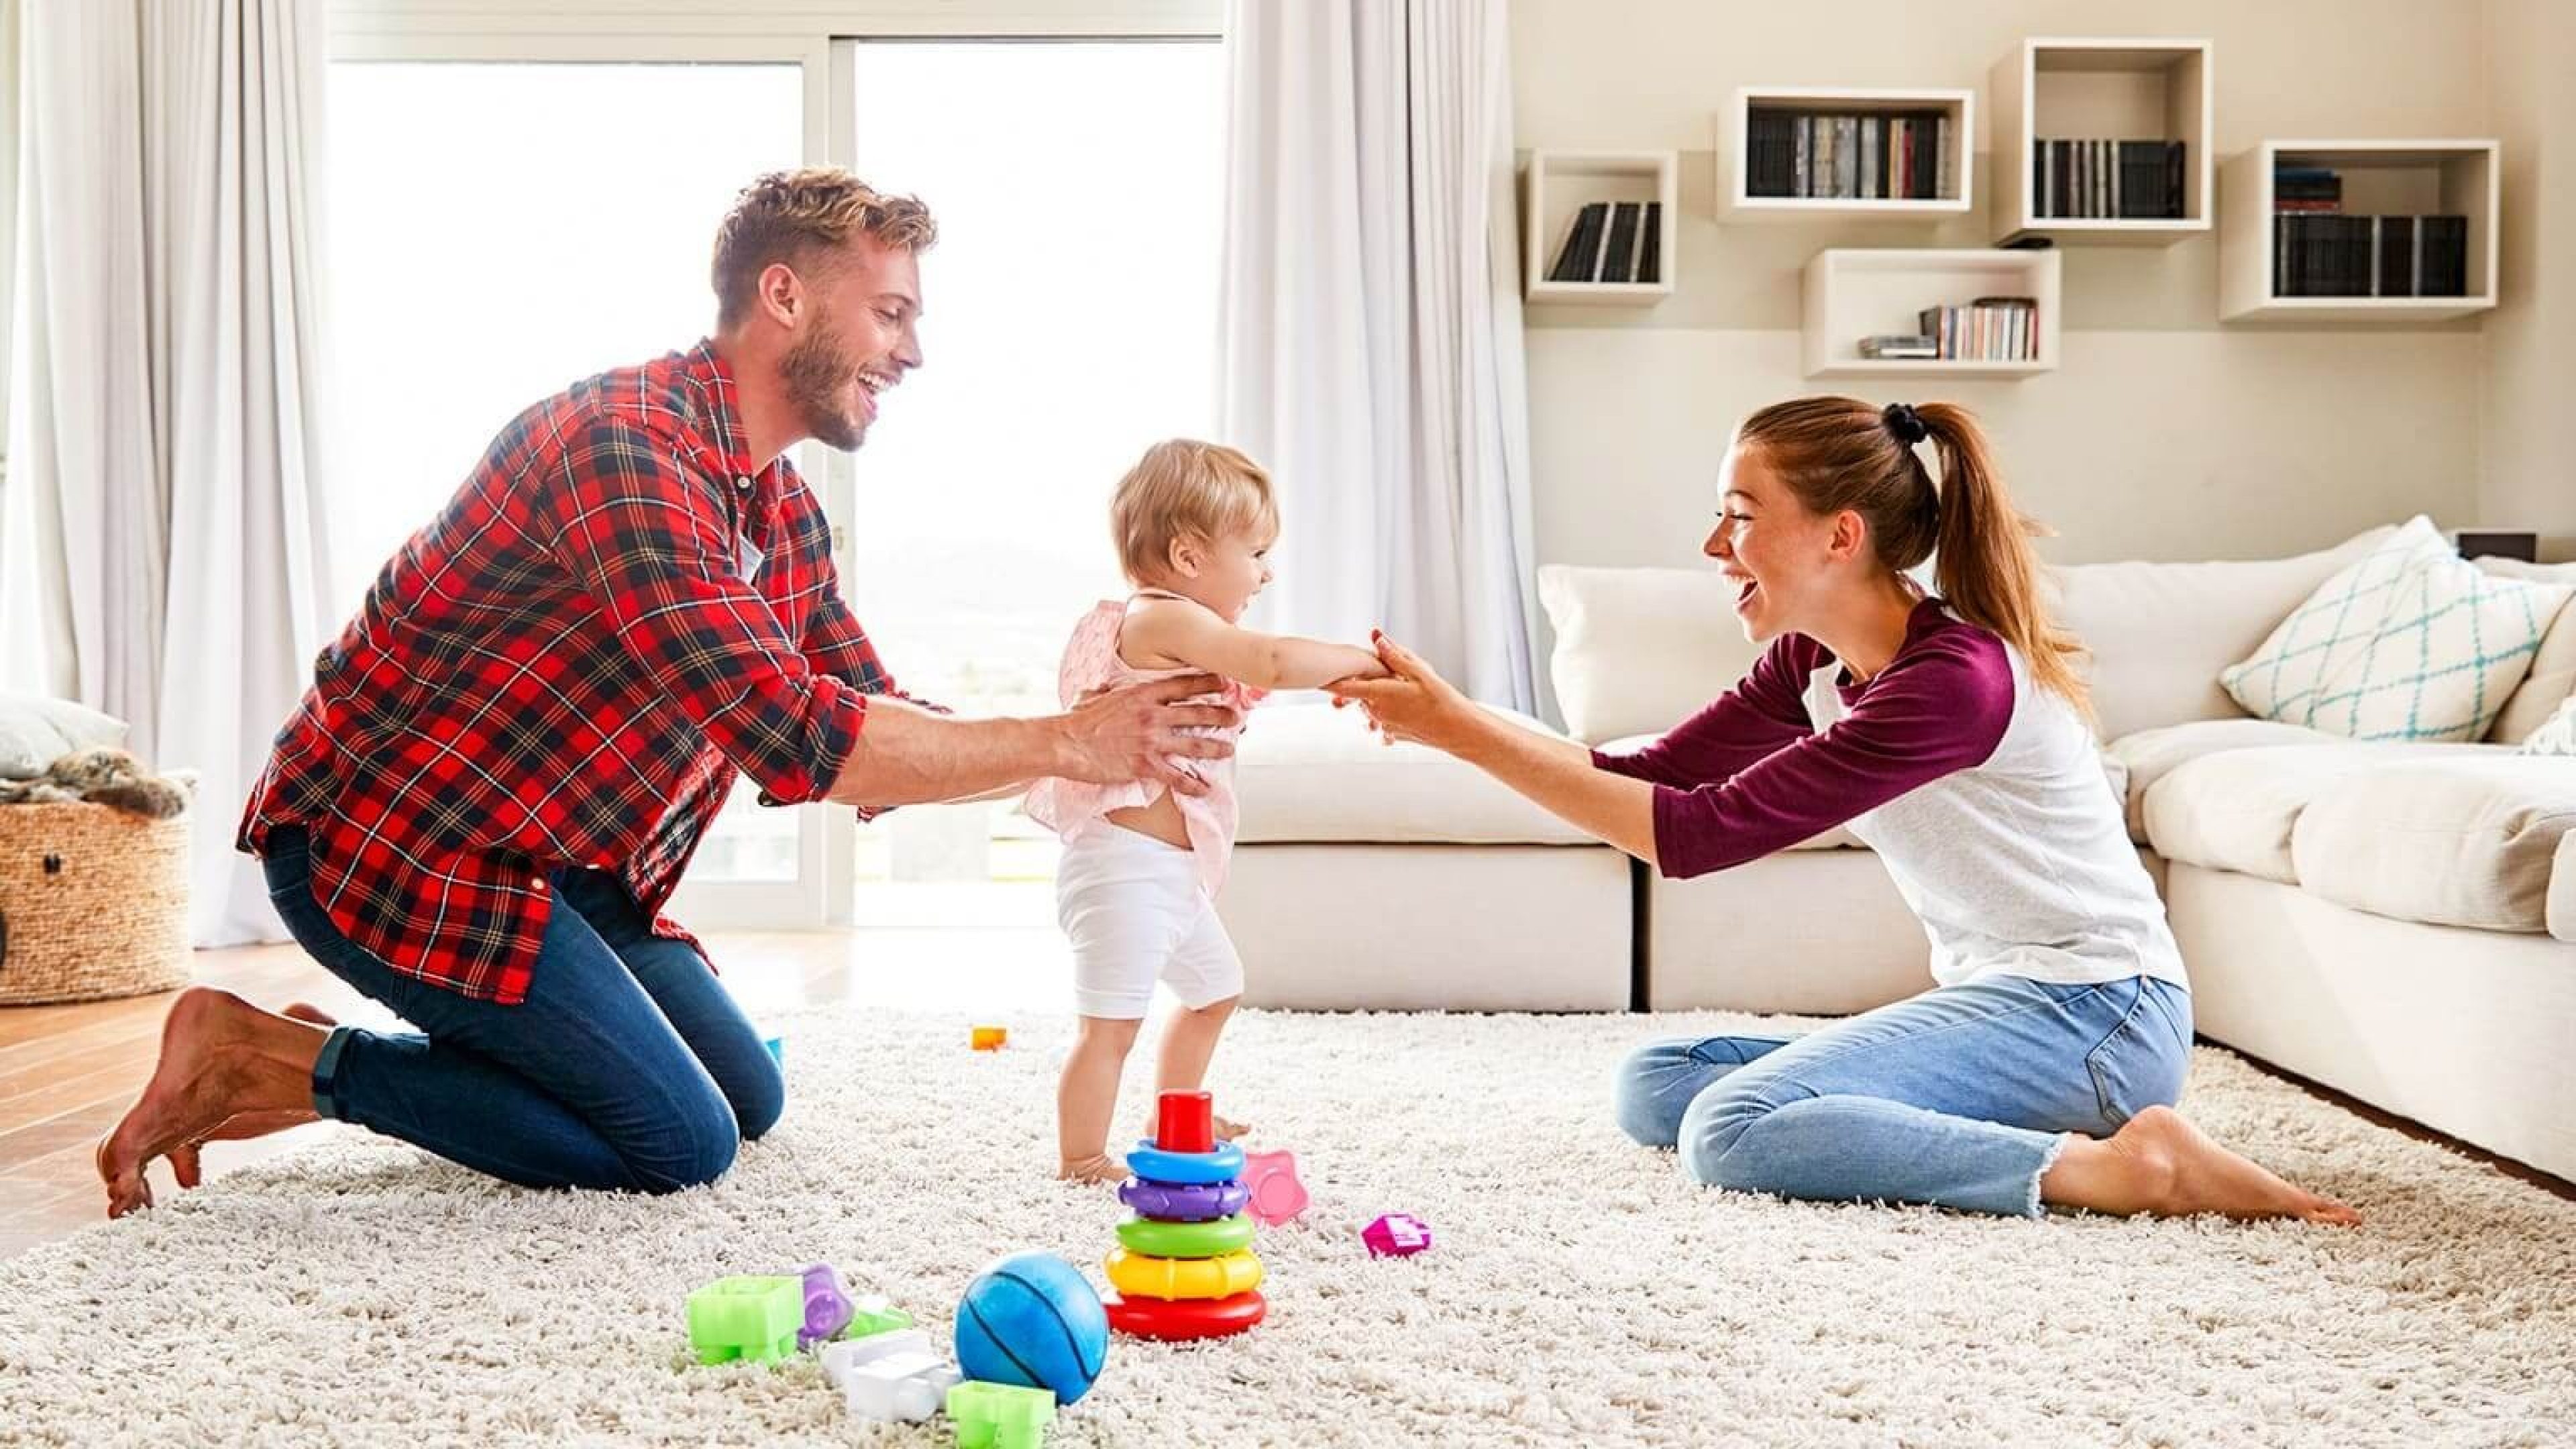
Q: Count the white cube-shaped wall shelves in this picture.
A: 5